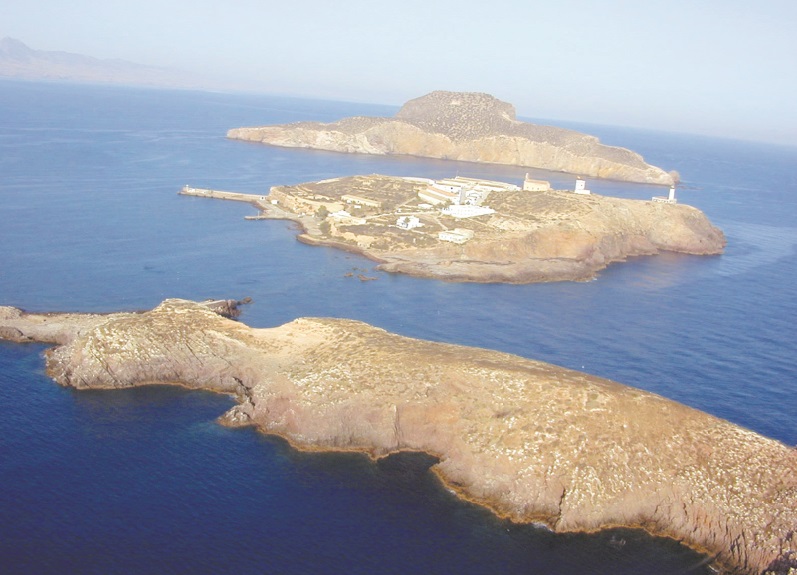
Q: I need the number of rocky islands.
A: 3